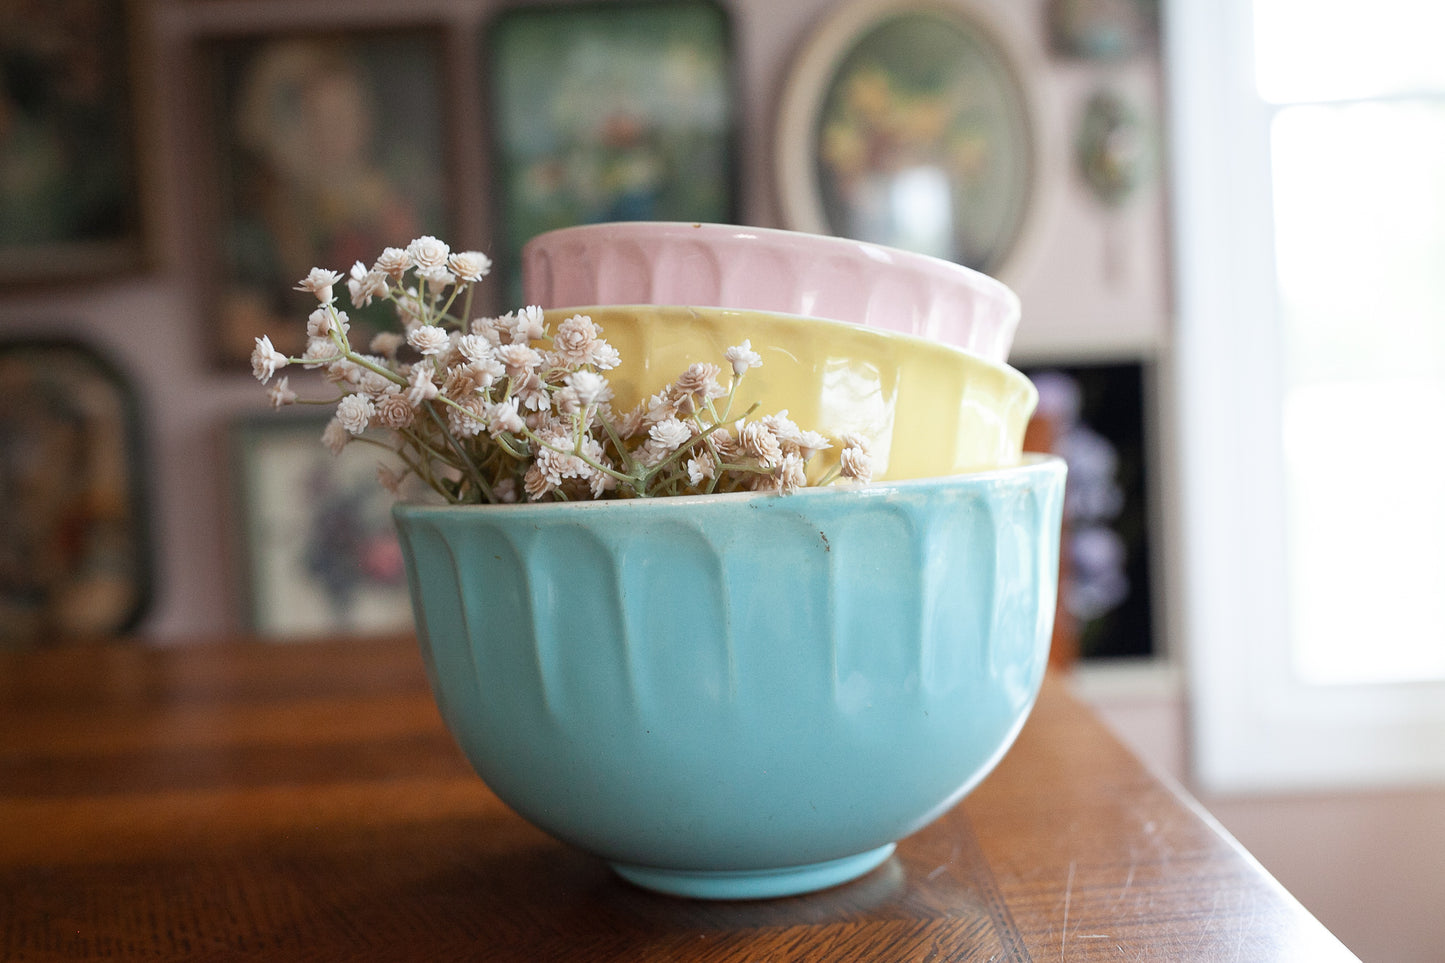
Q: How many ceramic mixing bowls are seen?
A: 3